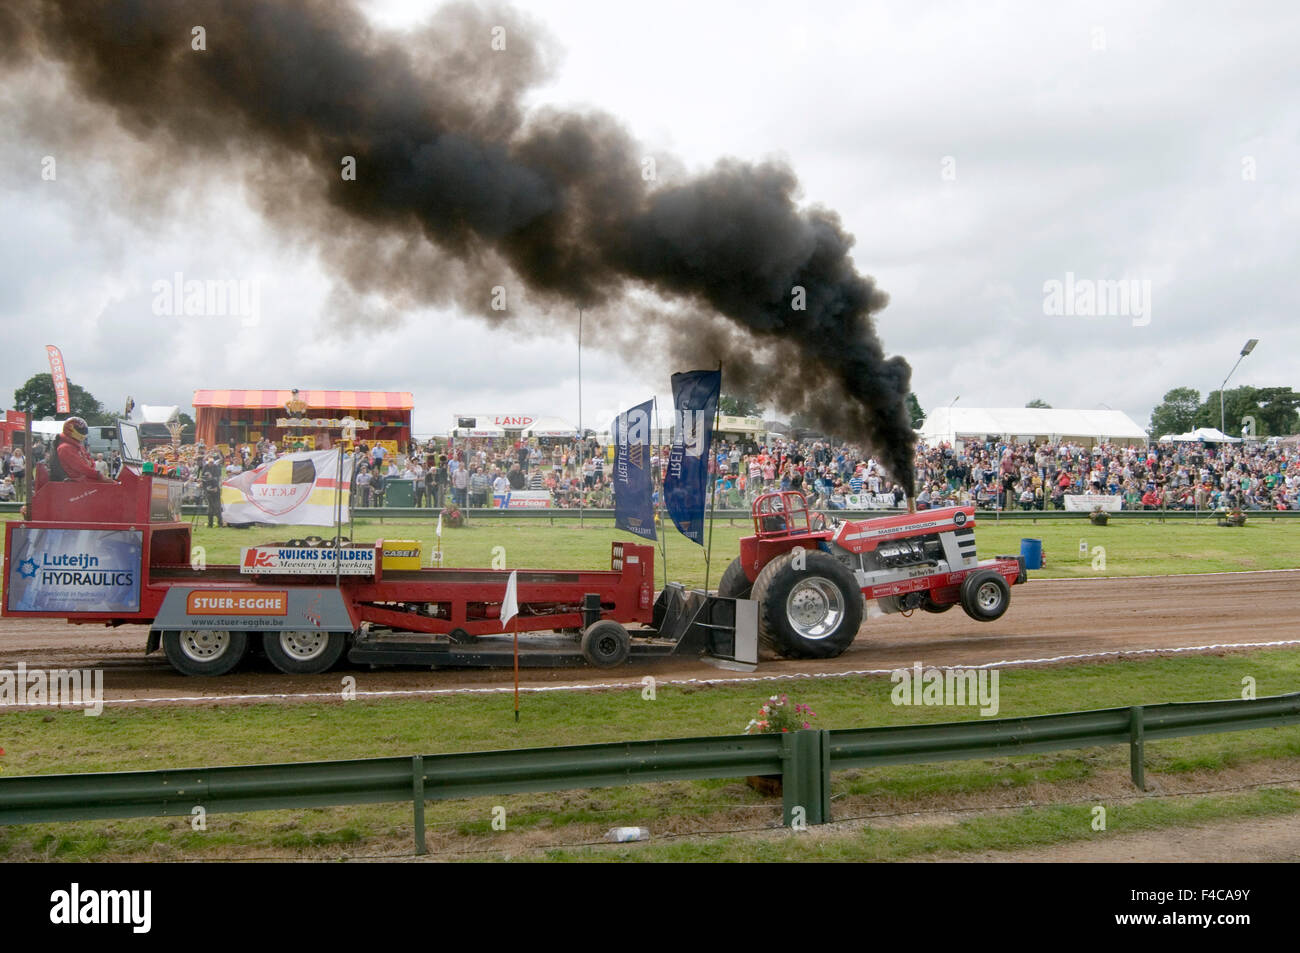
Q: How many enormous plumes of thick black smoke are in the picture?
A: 1